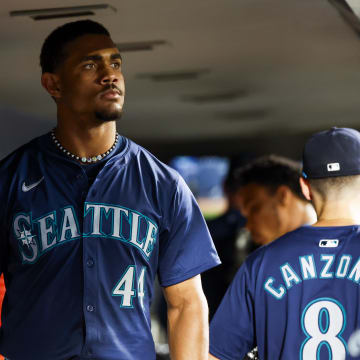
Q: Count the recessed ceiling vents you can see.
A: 5